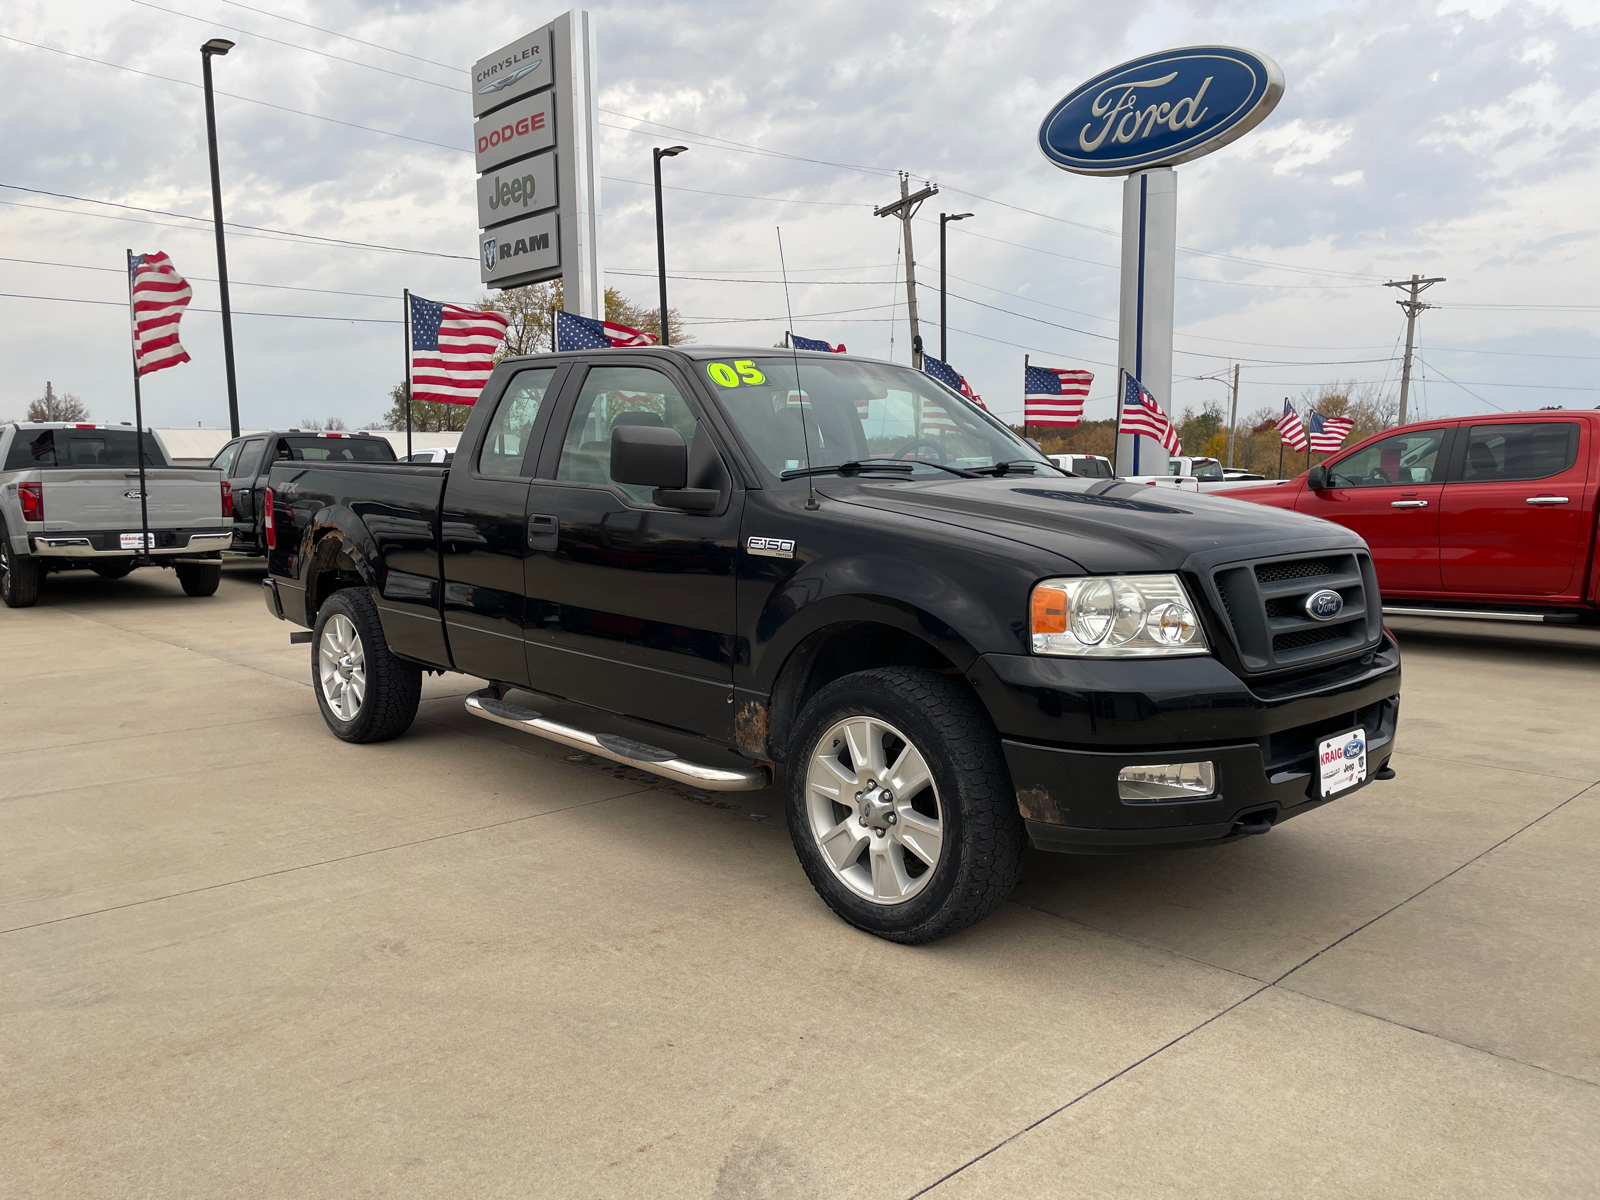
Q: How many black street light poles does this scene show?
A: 3